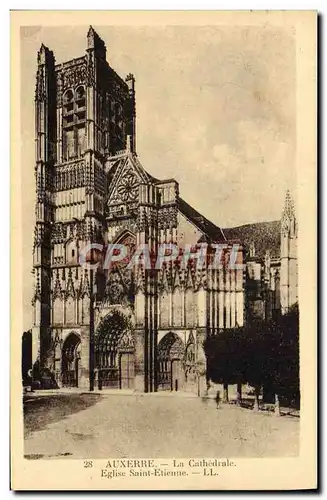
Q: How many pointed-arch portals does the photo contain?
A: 3